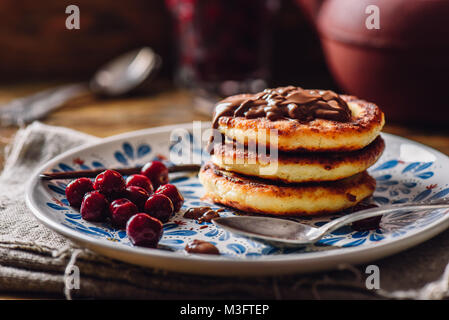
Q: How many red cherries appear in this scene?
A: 10